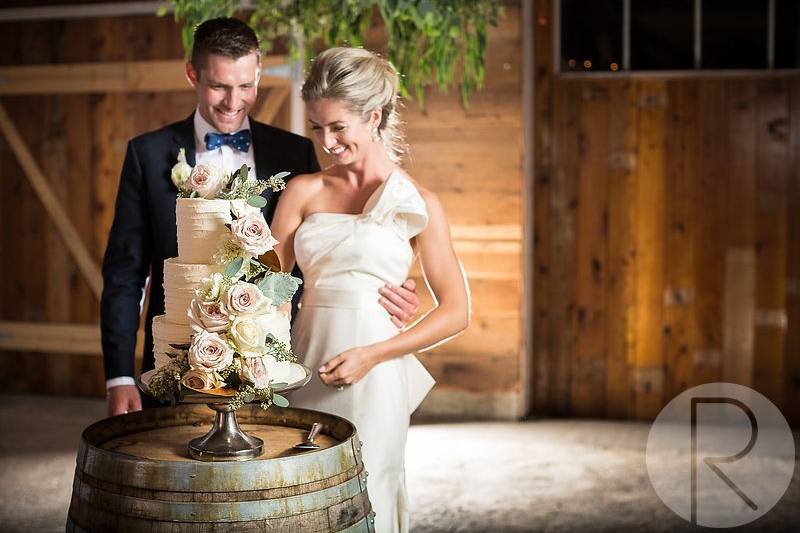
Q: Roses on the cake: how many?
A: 8